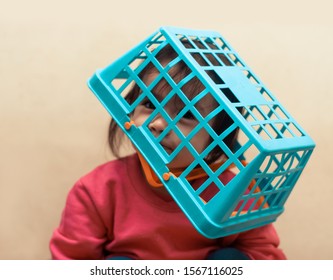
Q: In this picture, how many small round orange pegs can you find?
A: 2